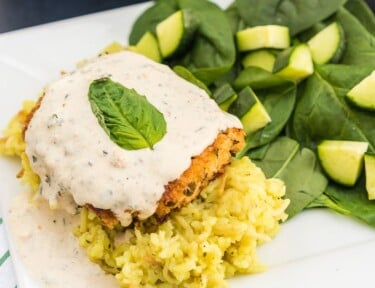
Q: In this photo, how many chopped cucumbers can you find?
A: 11